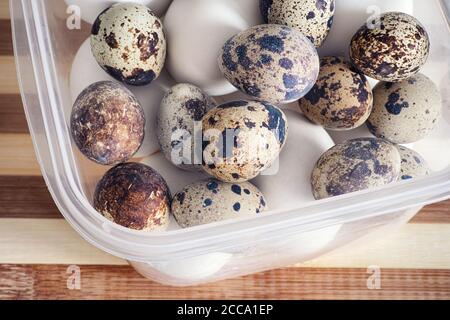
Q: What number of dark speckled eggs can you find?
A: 13